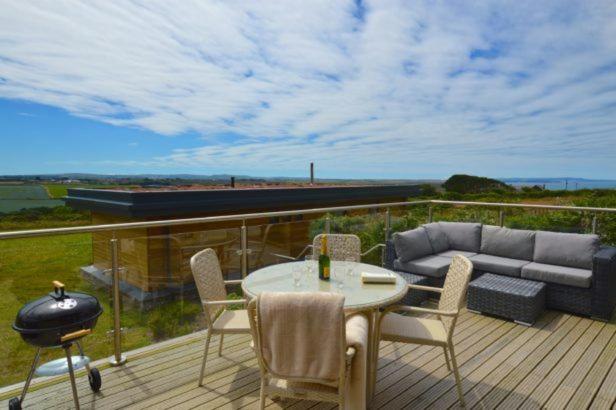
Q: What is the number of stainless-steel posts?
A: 7